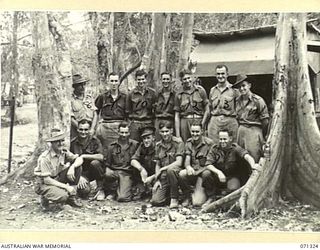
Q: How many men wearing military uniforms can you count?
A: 14